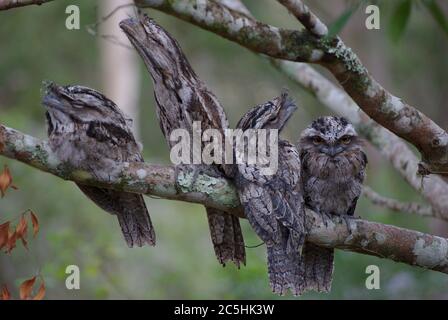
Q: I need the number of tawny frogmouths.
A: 4